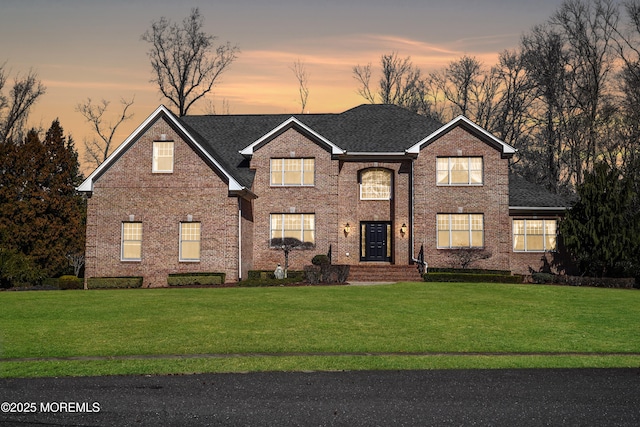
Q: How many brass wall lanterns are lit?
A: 2